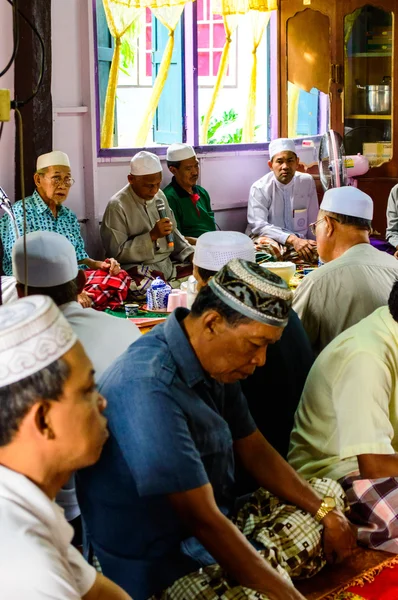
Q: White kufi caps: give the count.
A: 8